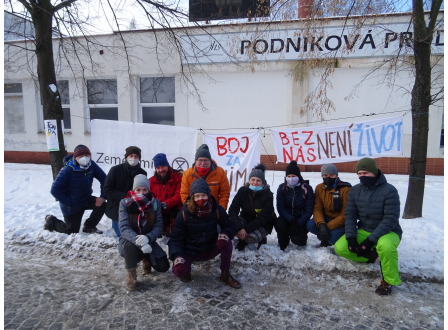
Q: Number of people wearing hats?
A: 10